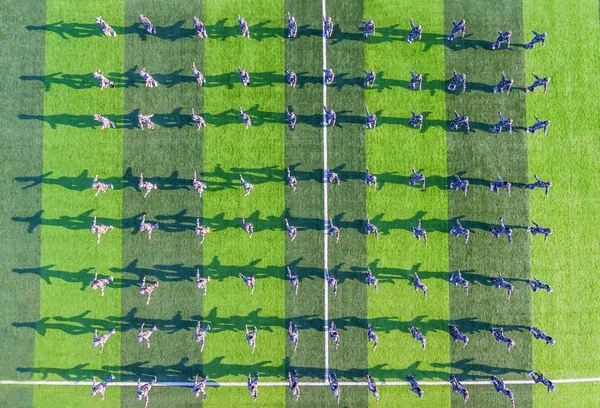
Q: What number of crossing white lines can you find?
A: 2